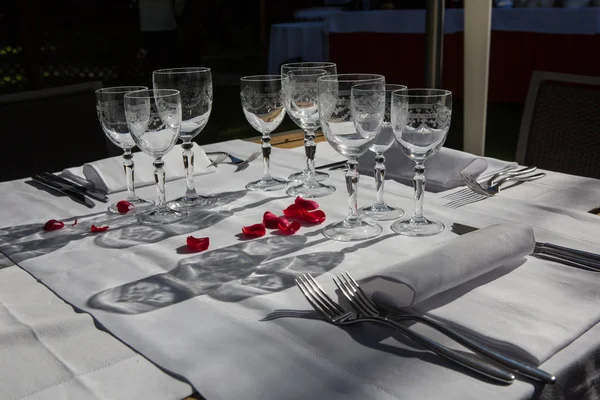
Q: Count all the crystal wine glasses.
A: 9